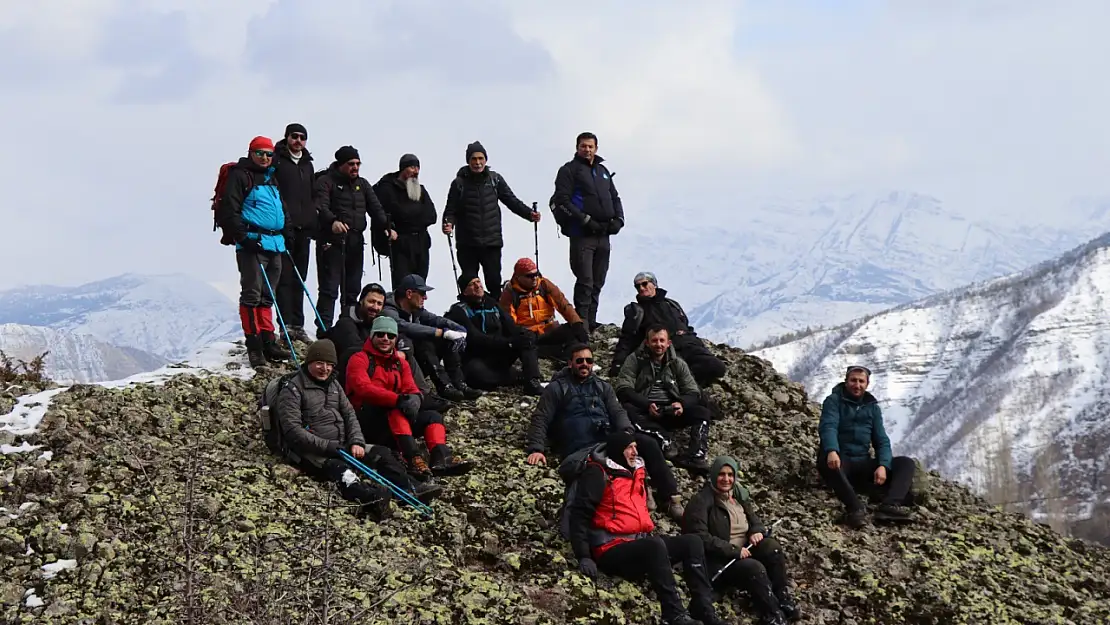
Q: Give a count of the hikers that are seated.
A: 12